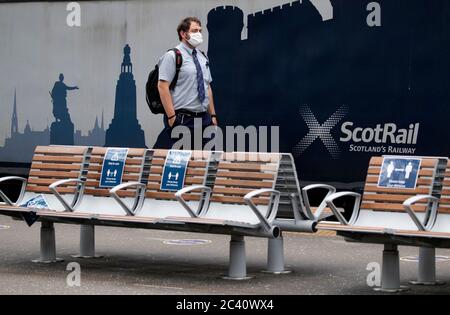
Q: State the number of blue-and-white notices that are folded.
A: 1